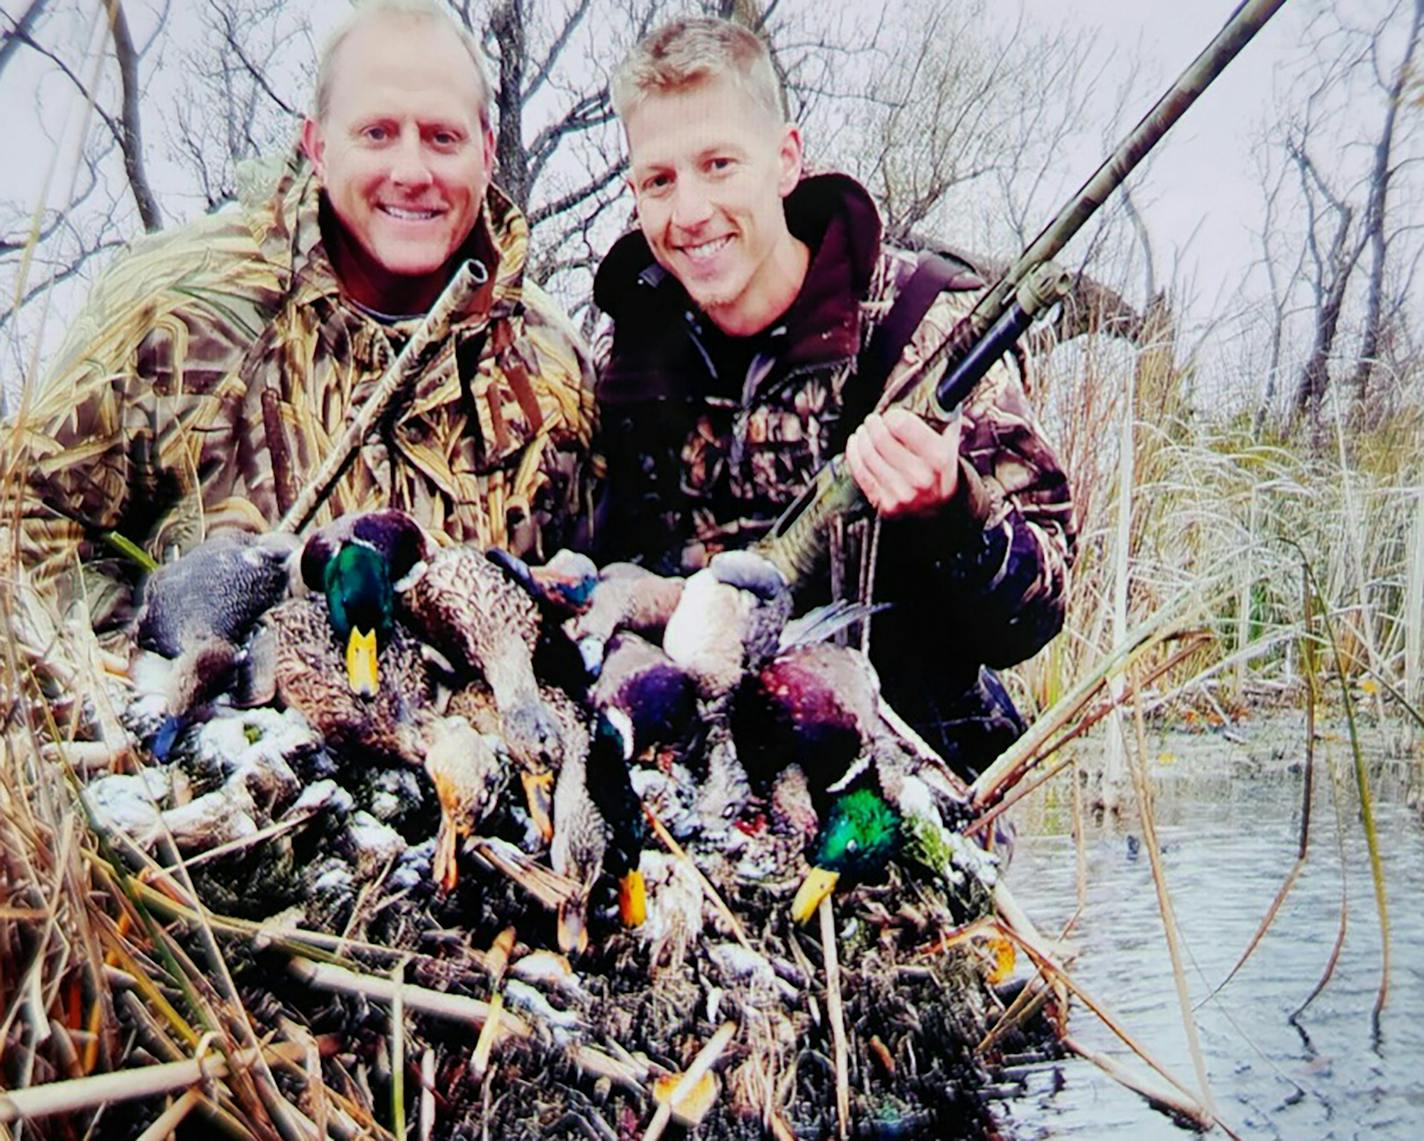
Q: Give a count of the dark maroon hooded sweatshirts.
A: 1